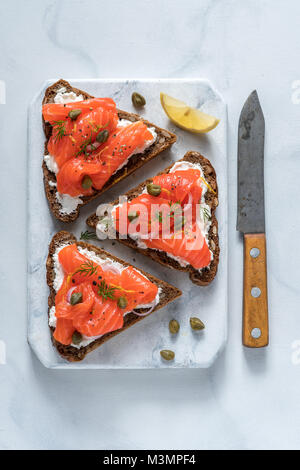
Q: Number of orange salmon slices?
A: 3